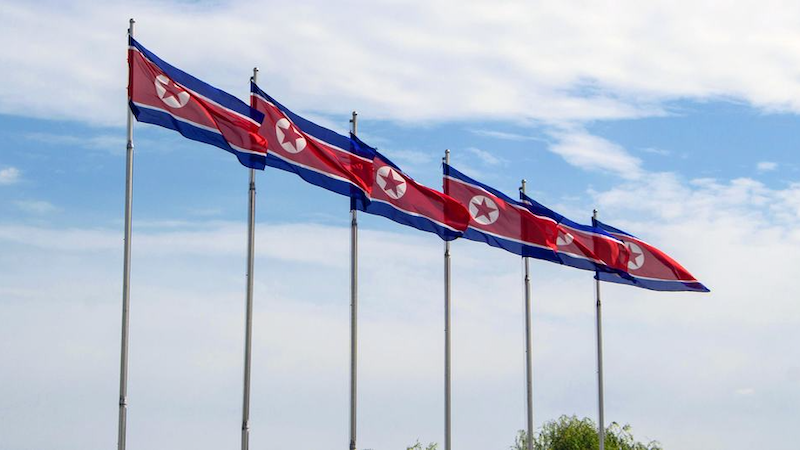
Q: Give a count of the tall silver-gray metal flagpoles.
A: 6